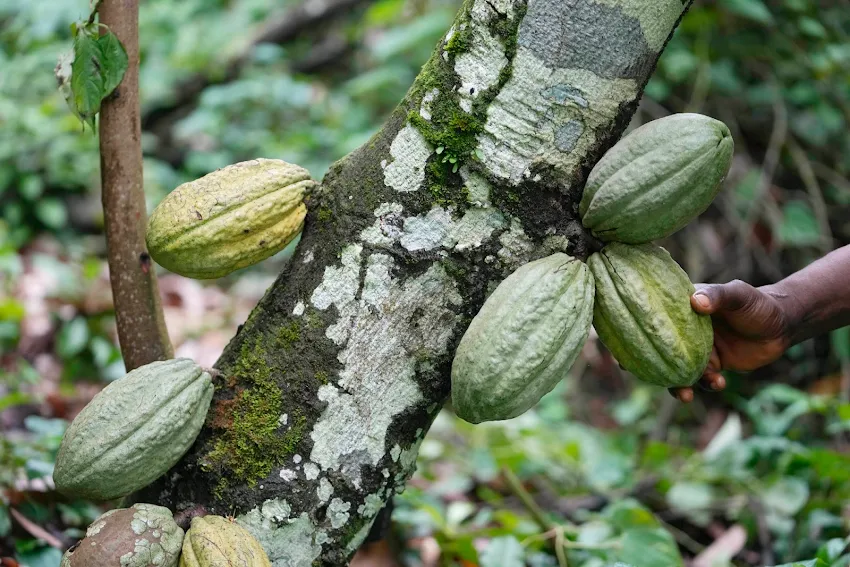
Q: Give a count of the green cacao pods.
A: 4